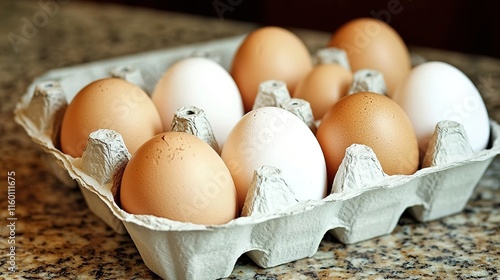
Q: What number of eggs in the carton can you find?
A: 9